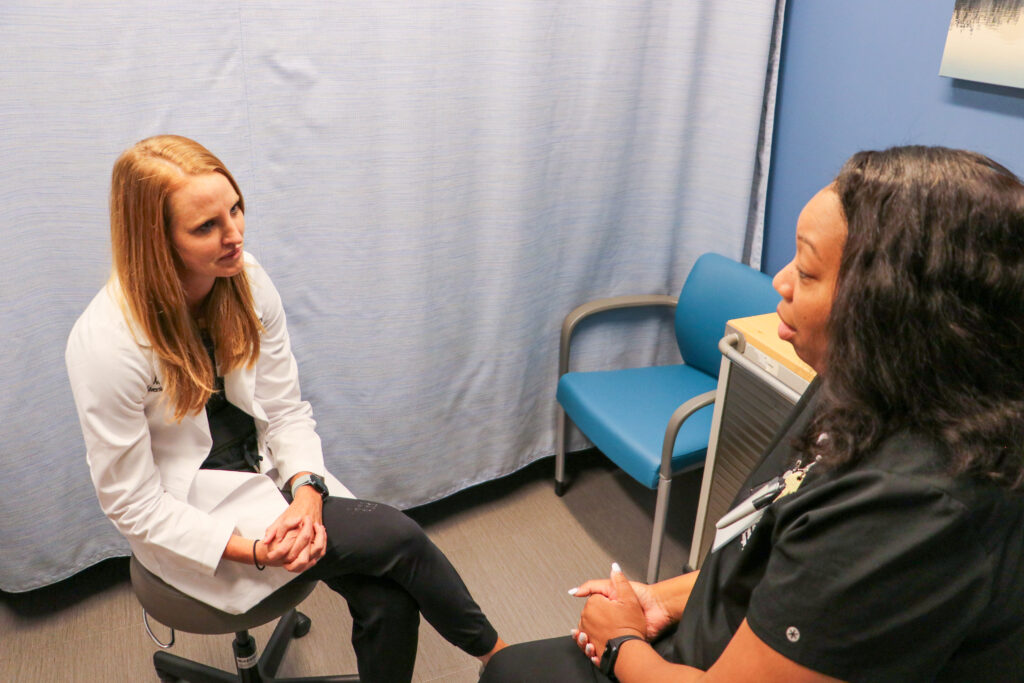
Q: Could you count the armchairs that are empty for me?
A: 1